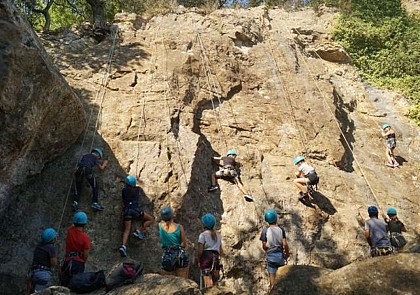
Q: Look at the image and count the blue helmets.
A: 12